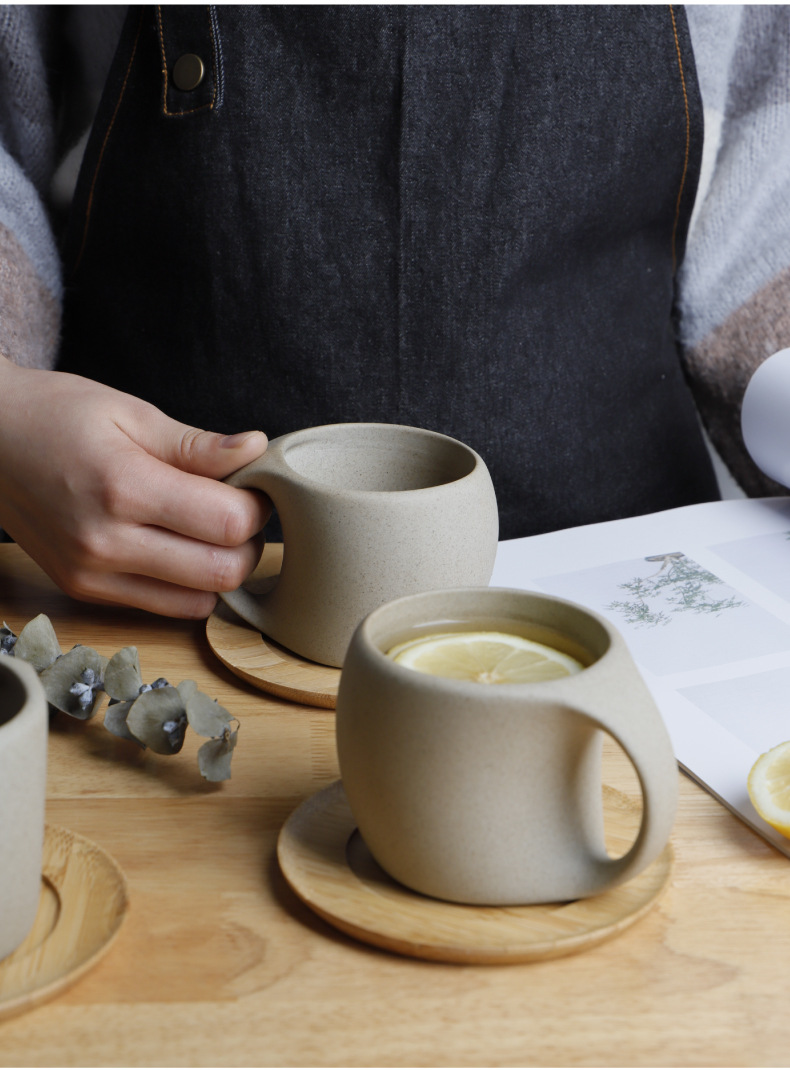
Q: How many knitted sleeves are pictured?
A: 2